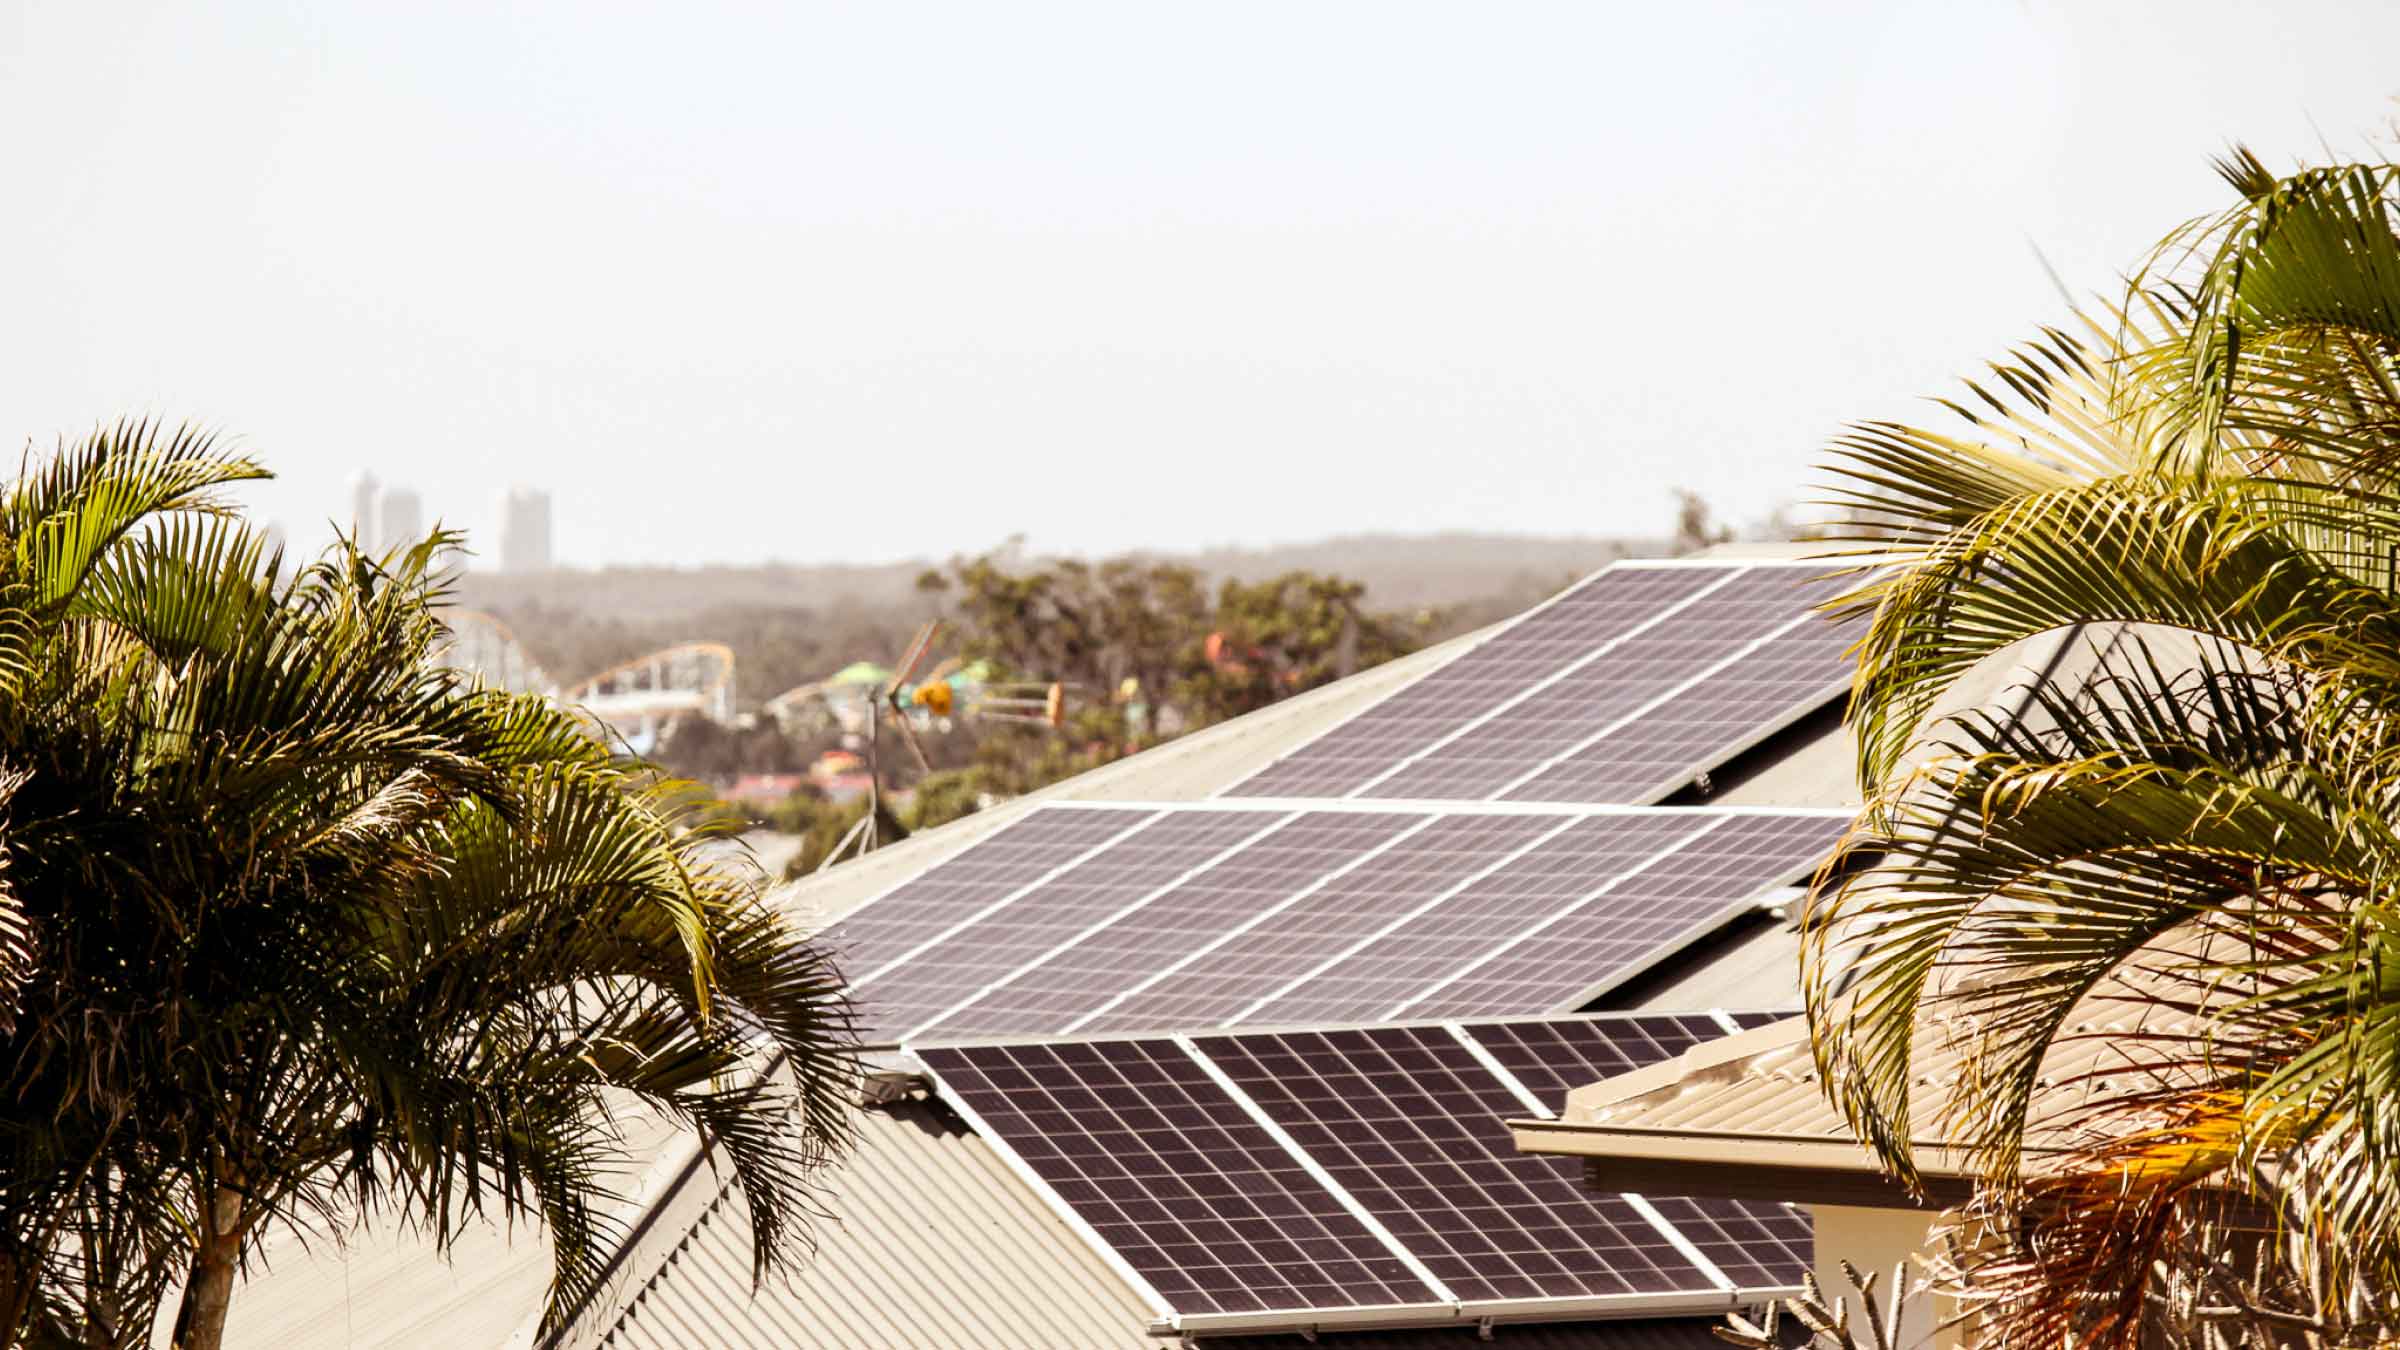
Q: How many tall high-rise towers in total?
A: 3